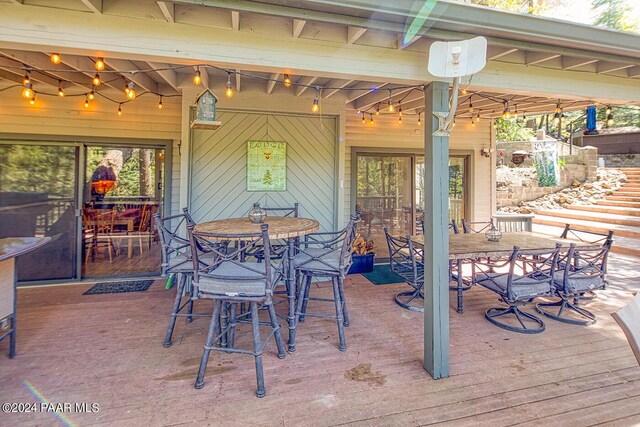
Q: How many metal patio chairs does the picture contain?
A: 10